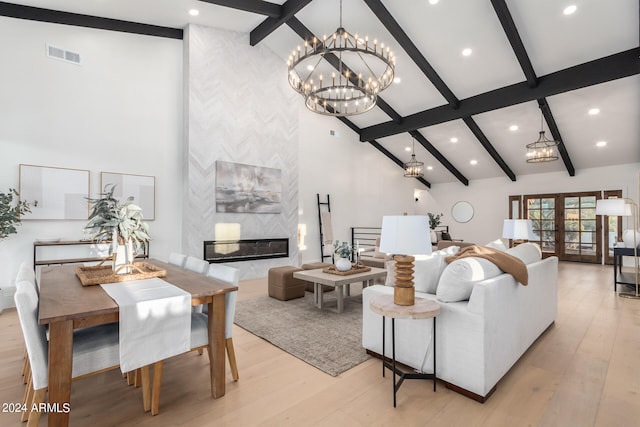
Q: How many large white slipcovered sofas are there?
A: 1